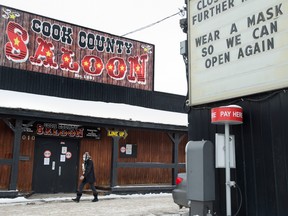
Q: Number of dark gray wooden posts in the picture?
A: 3